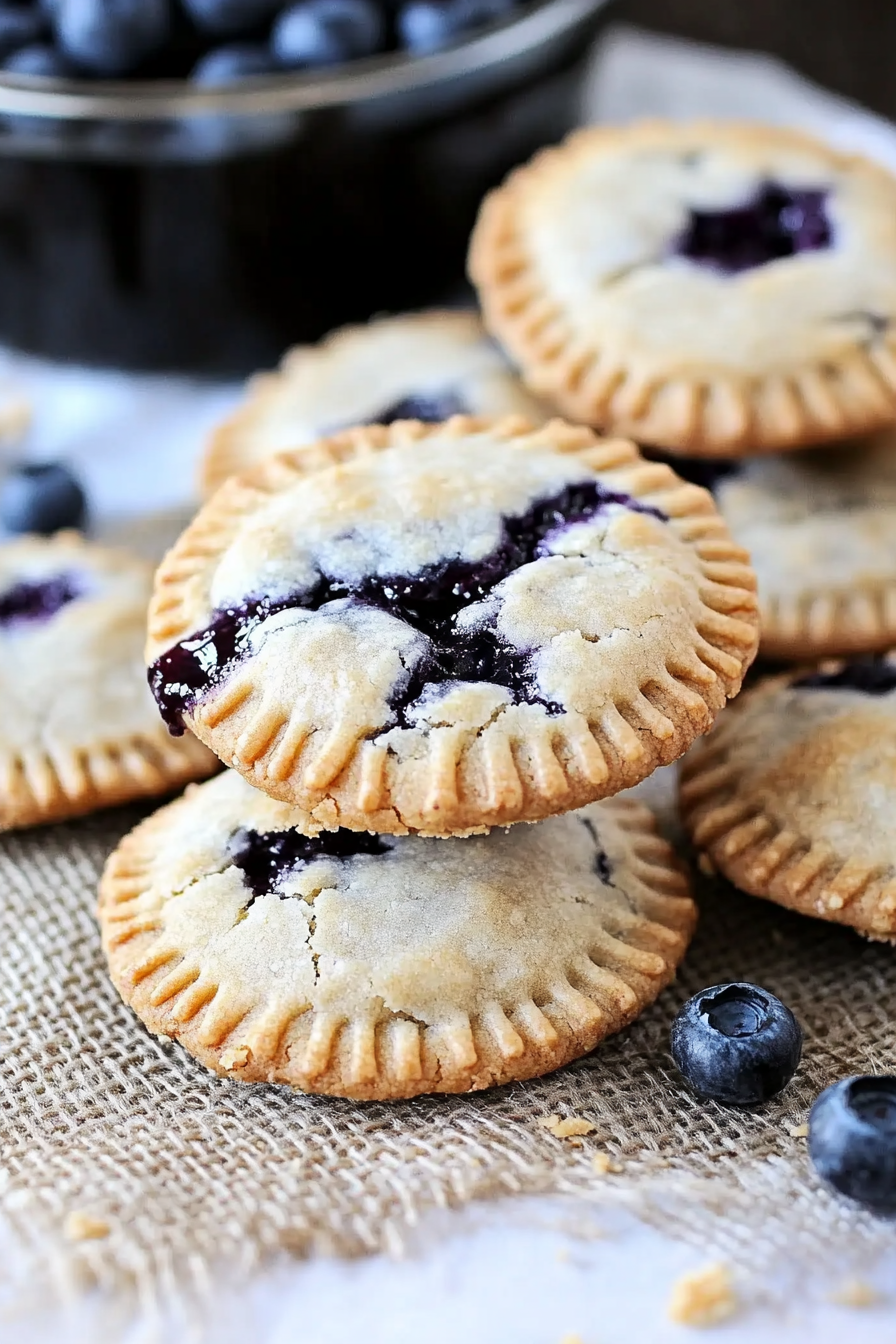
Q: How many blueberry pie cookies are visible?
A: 7